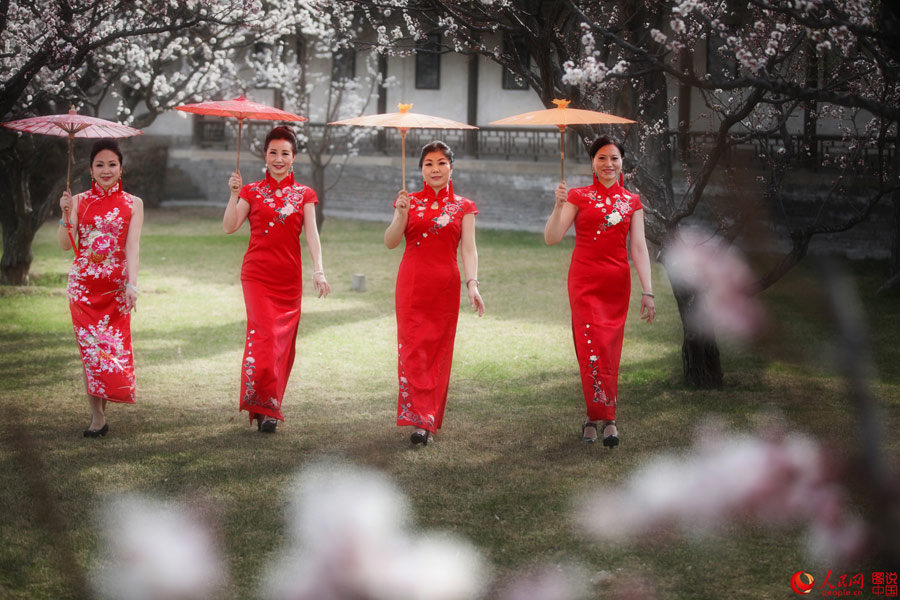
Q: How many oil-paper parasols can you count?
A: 4